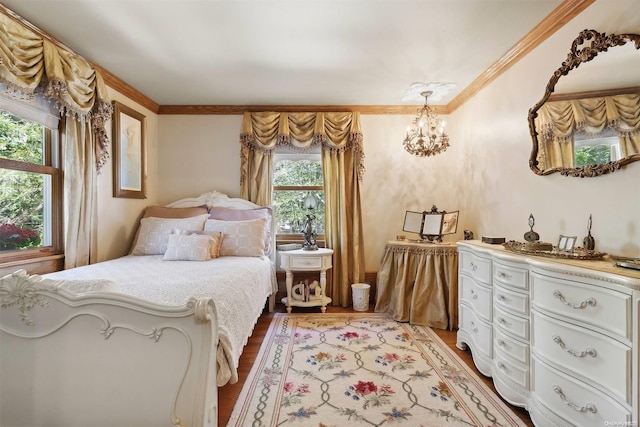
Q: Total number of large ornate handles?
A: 3